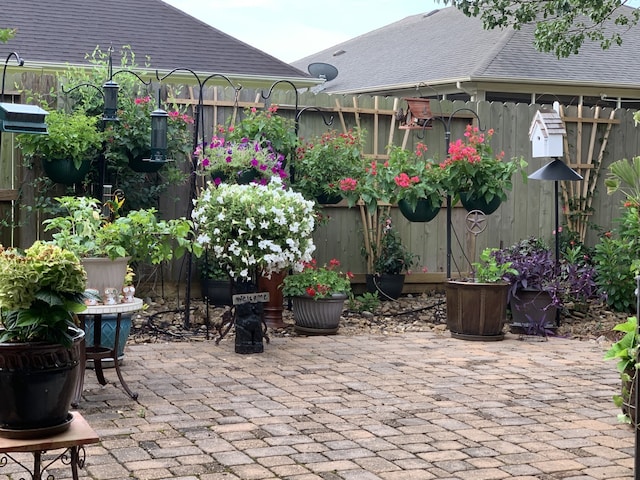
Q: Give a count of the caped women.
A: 0